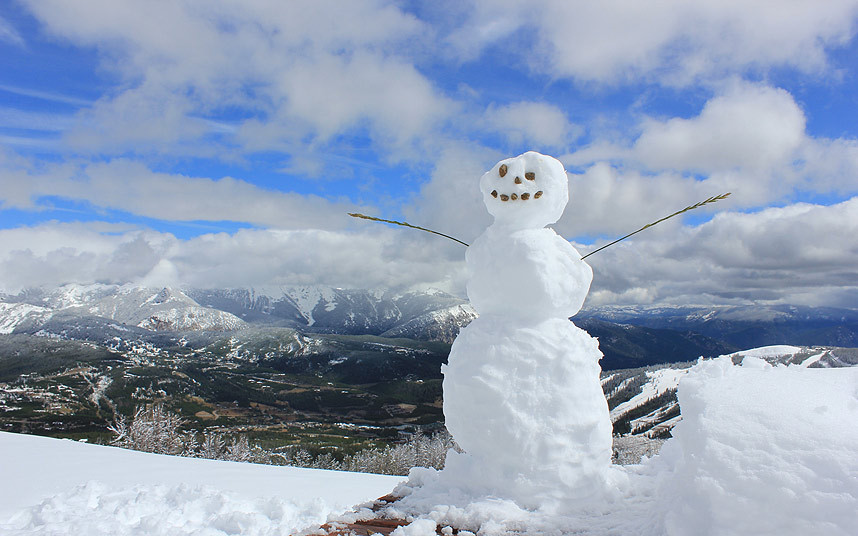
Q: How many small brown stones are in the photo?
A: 8